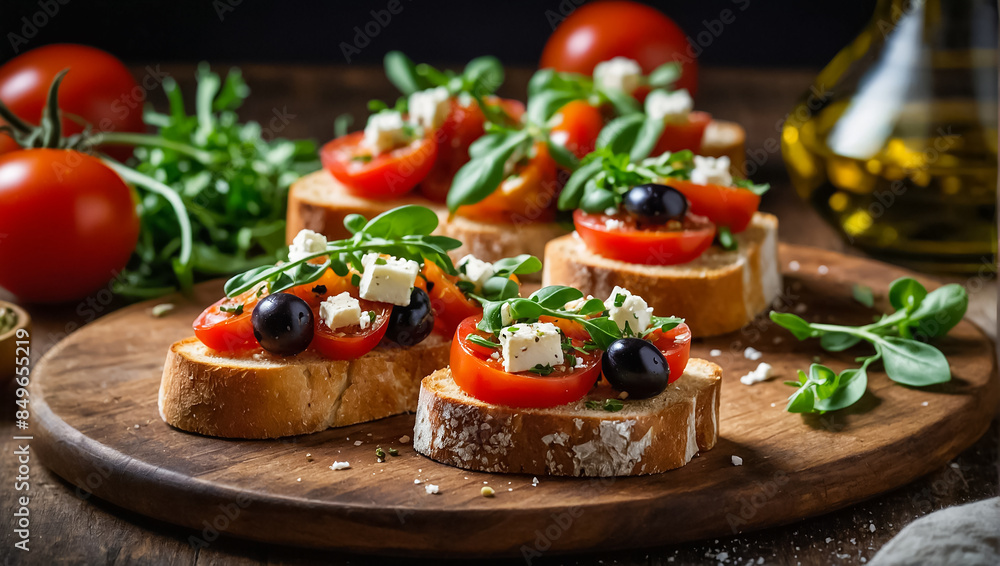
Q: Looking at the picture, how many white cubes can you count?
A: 11